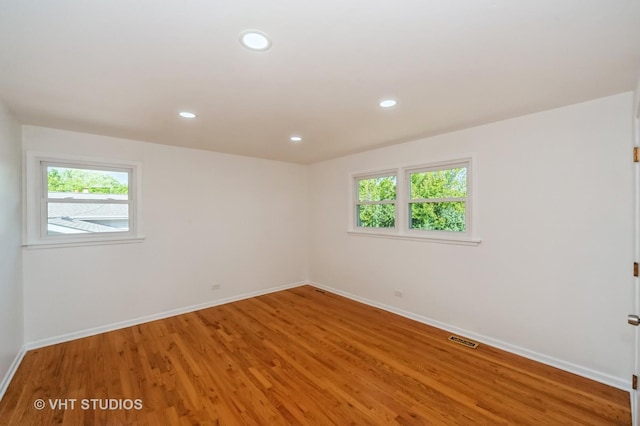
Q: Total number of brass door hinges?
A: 3